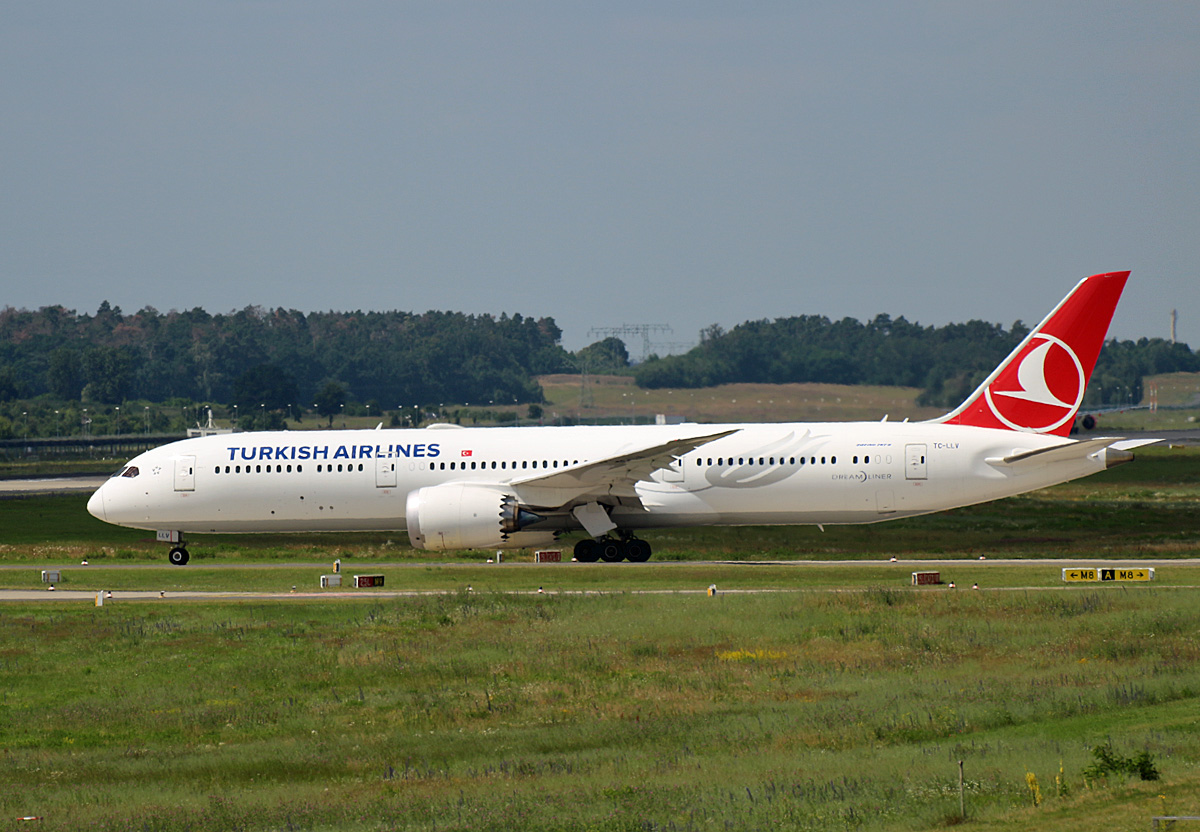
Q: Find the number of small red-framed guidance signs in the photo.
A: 3